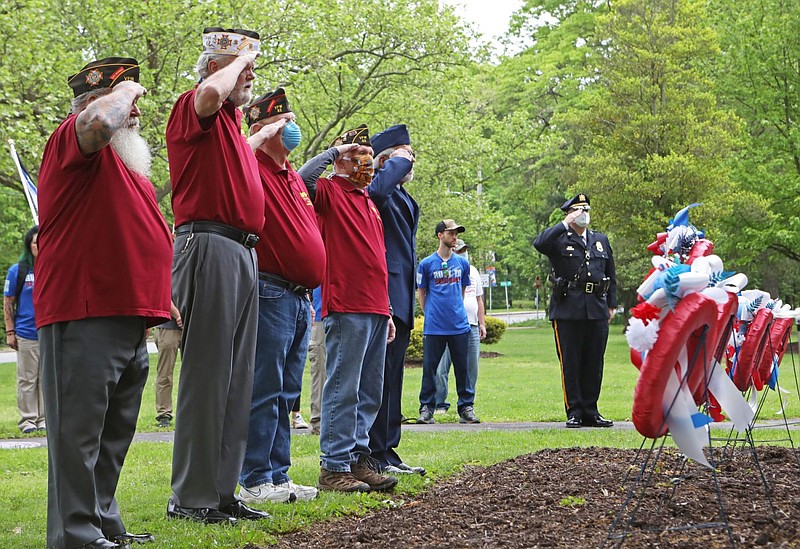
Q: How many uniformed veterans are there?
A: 5